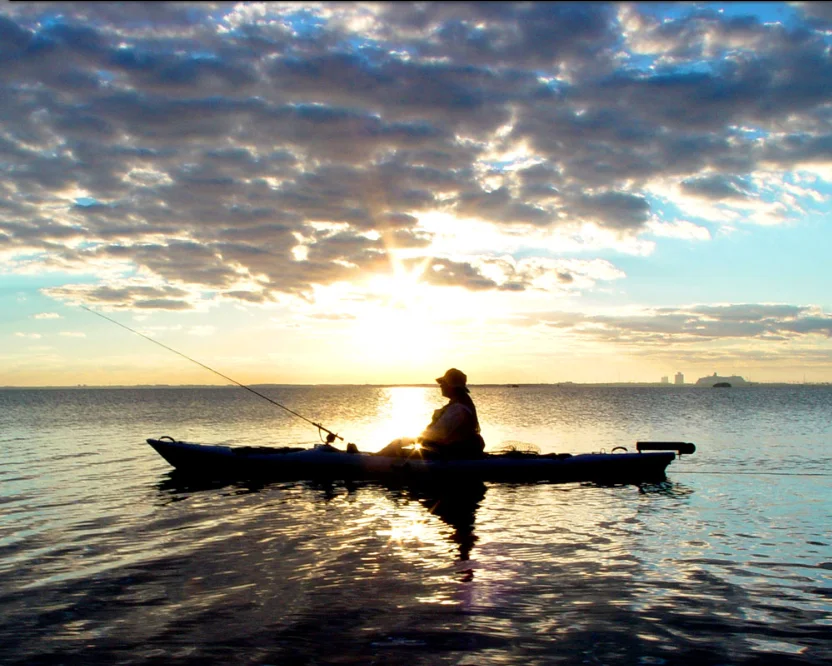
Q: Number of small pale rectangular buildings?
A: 2